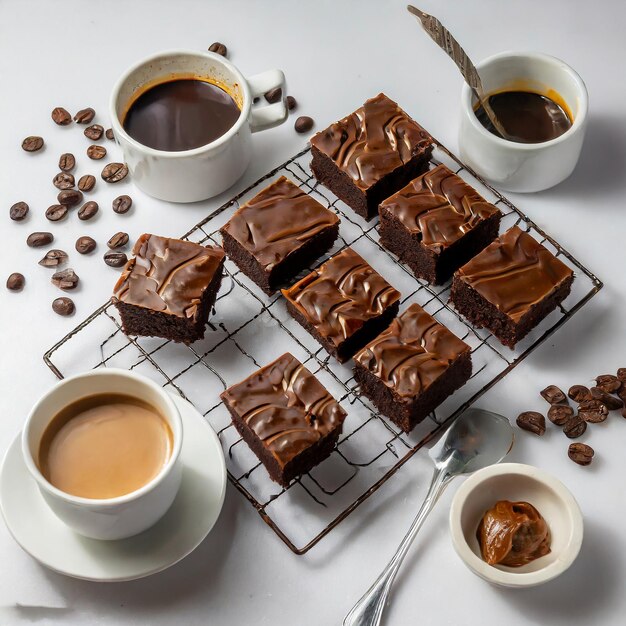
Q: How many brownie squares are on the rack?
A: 8